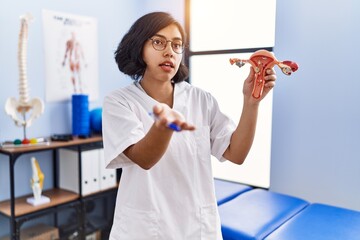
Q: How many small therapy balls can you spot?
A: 3